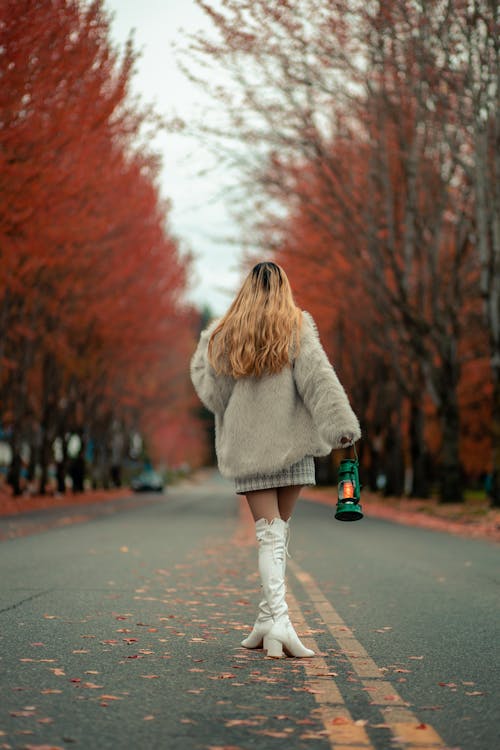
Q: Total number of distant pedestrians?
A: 0